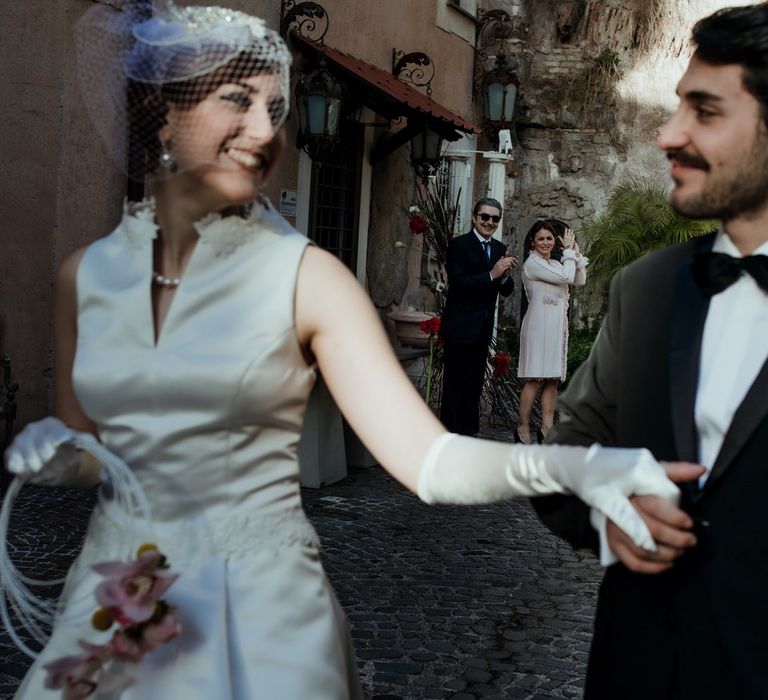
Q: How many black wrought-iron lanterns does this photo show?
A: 3